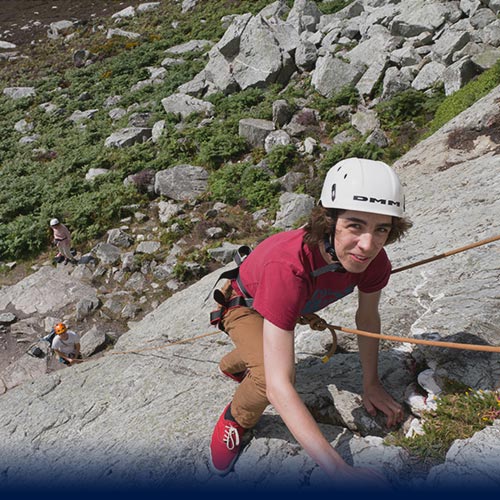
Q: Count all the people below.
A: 2